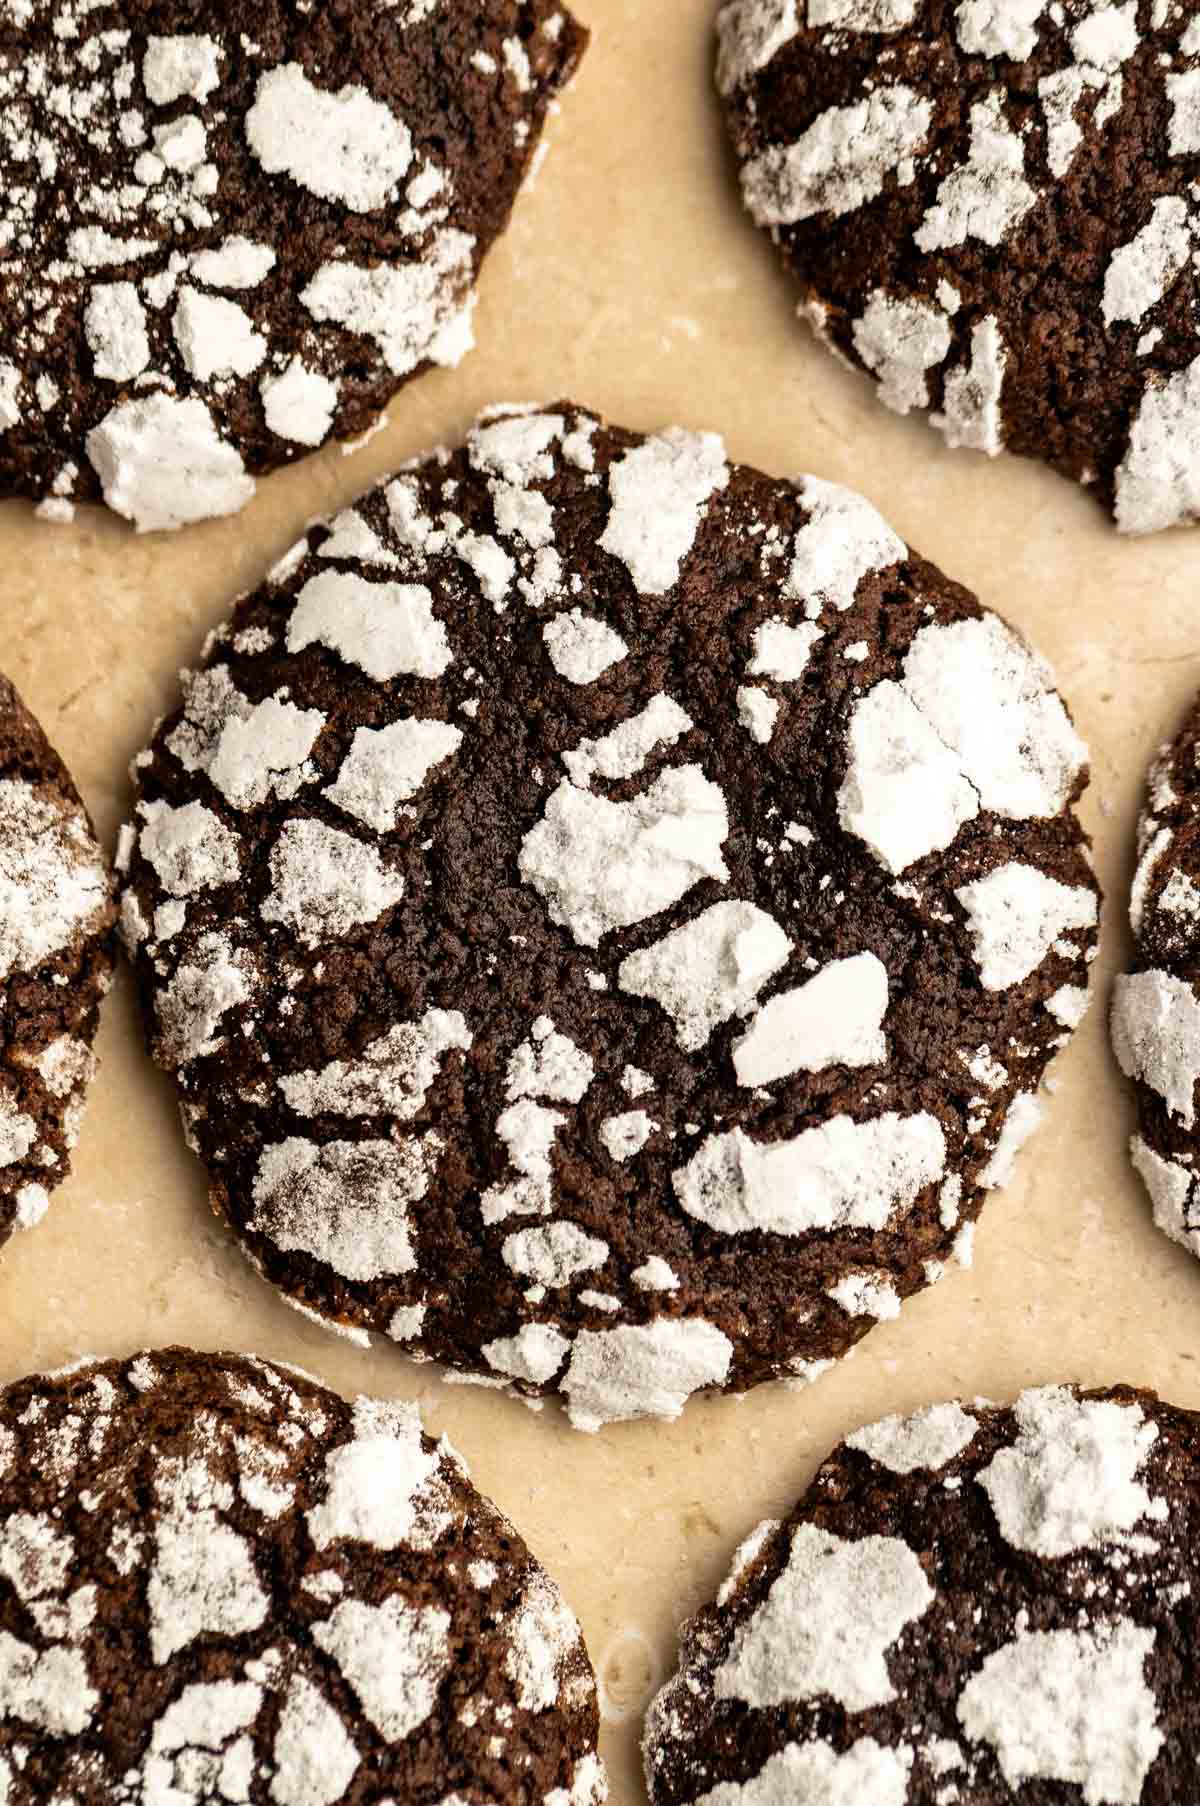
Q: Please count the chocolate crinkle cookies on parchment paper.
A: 7